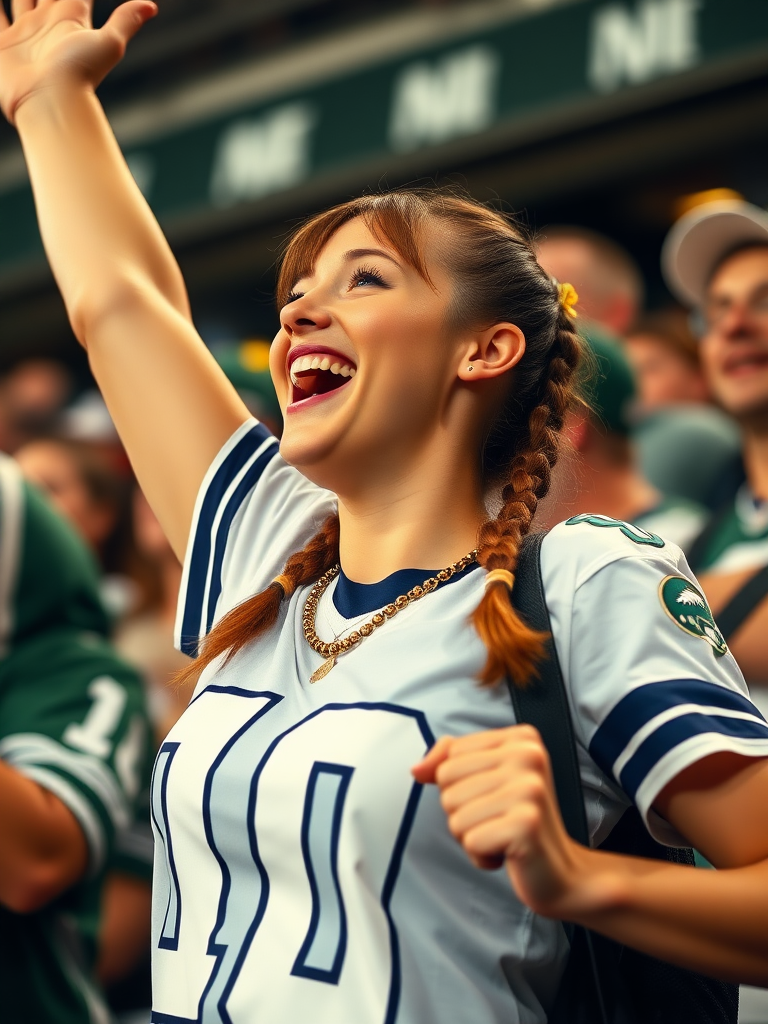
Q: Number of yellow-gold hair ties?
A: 3